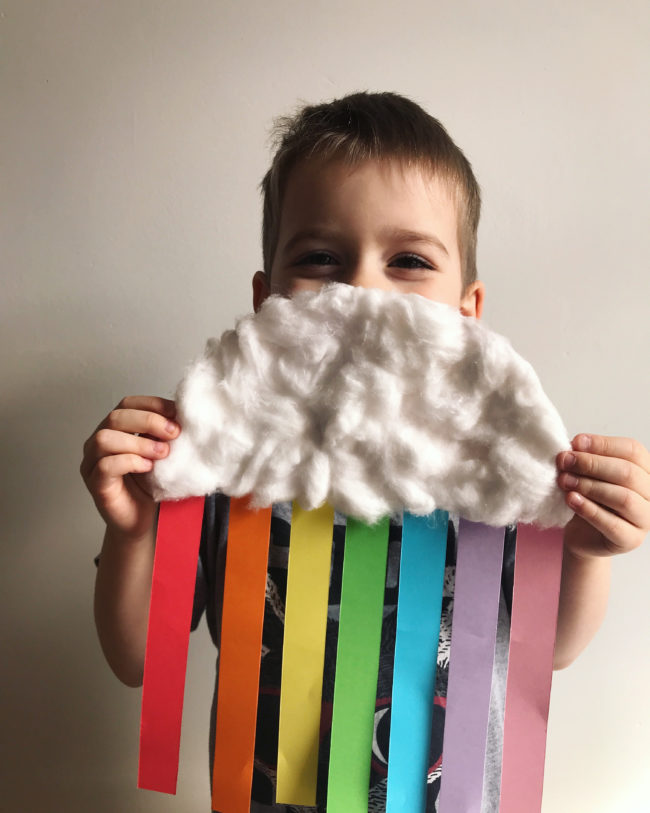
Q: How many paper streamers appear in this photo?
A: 7